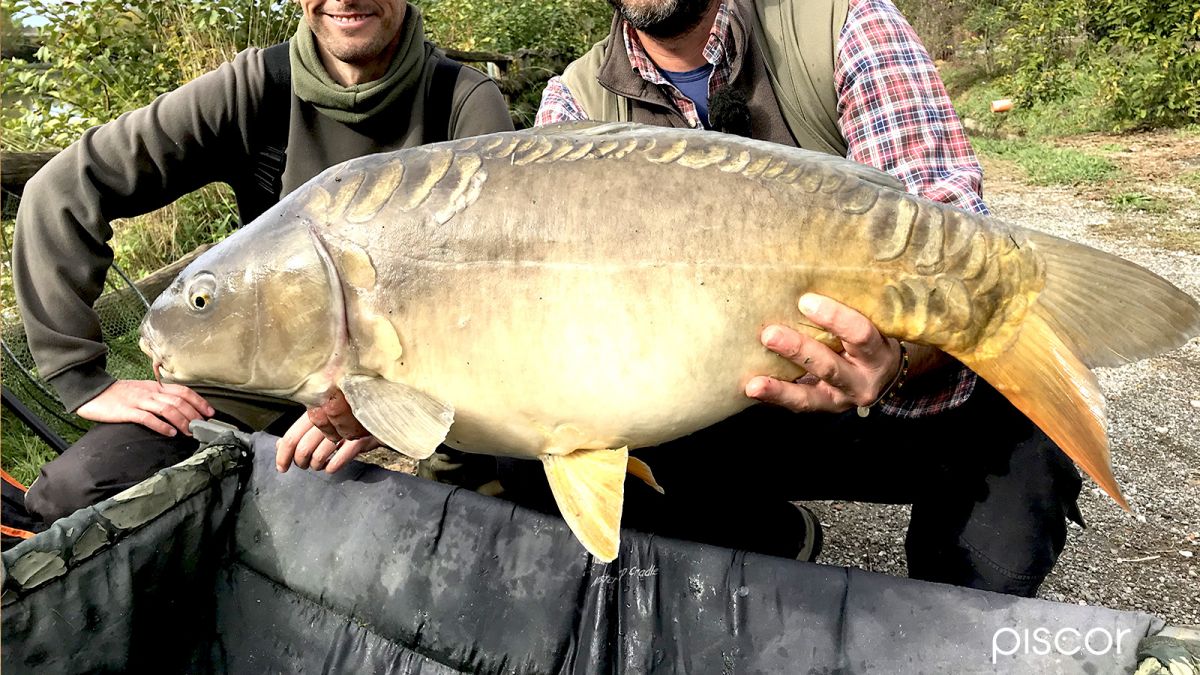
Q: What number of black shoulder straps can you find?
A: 2